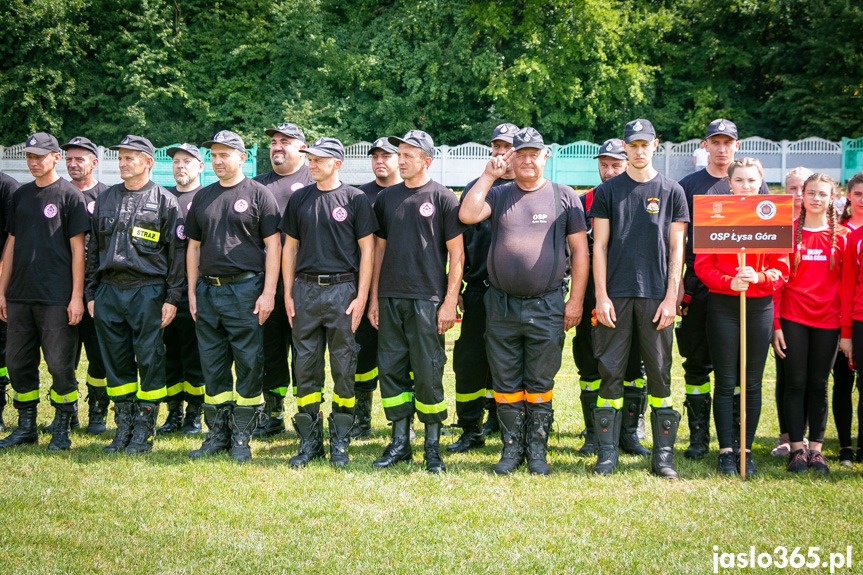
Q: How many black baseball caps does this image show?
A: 14